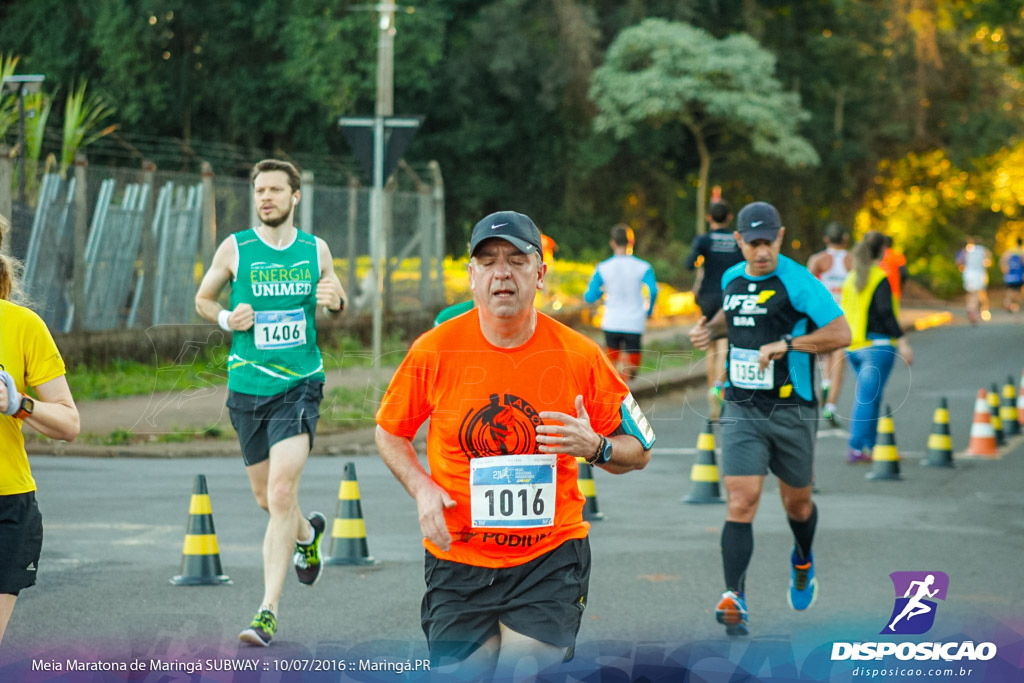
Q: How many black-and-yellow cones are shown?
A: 8